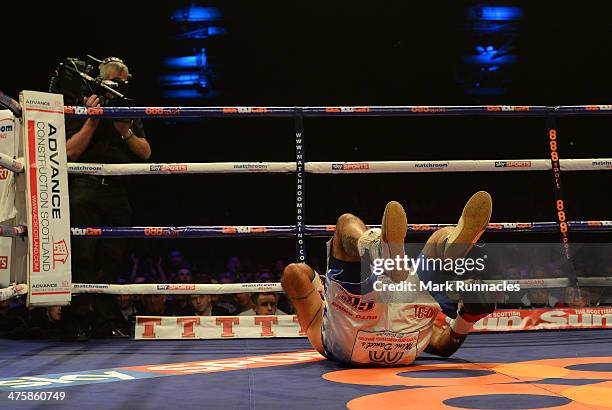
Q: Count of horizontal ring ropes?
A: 4